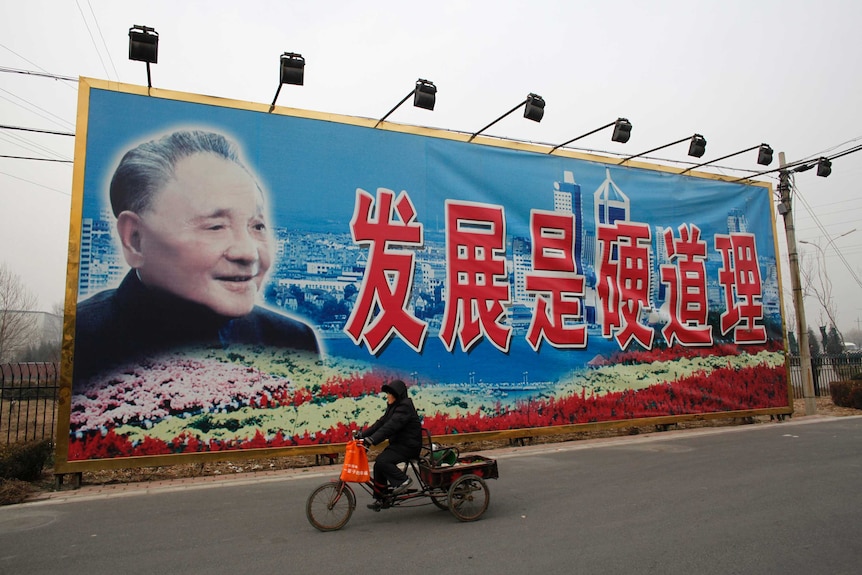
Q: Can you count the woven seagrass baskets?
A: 0